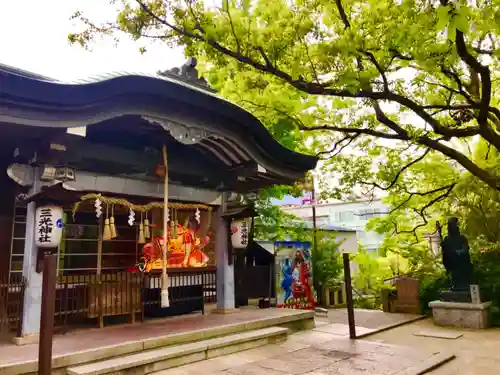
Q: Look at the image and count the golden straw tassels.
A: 6